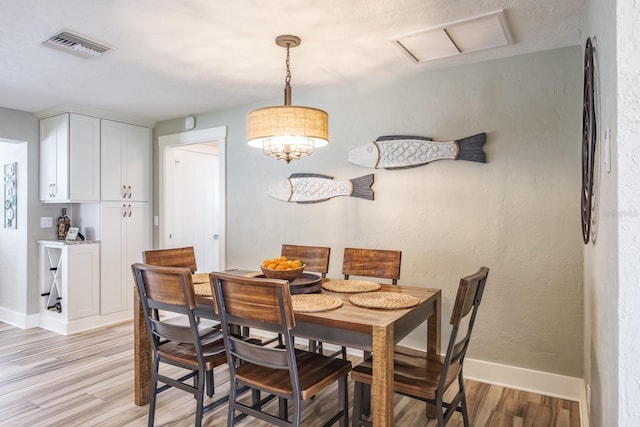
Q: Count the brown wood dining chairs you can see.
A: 6